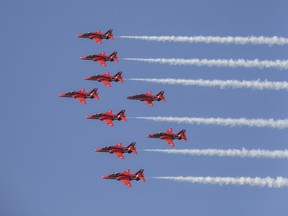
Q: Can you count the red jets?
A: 9